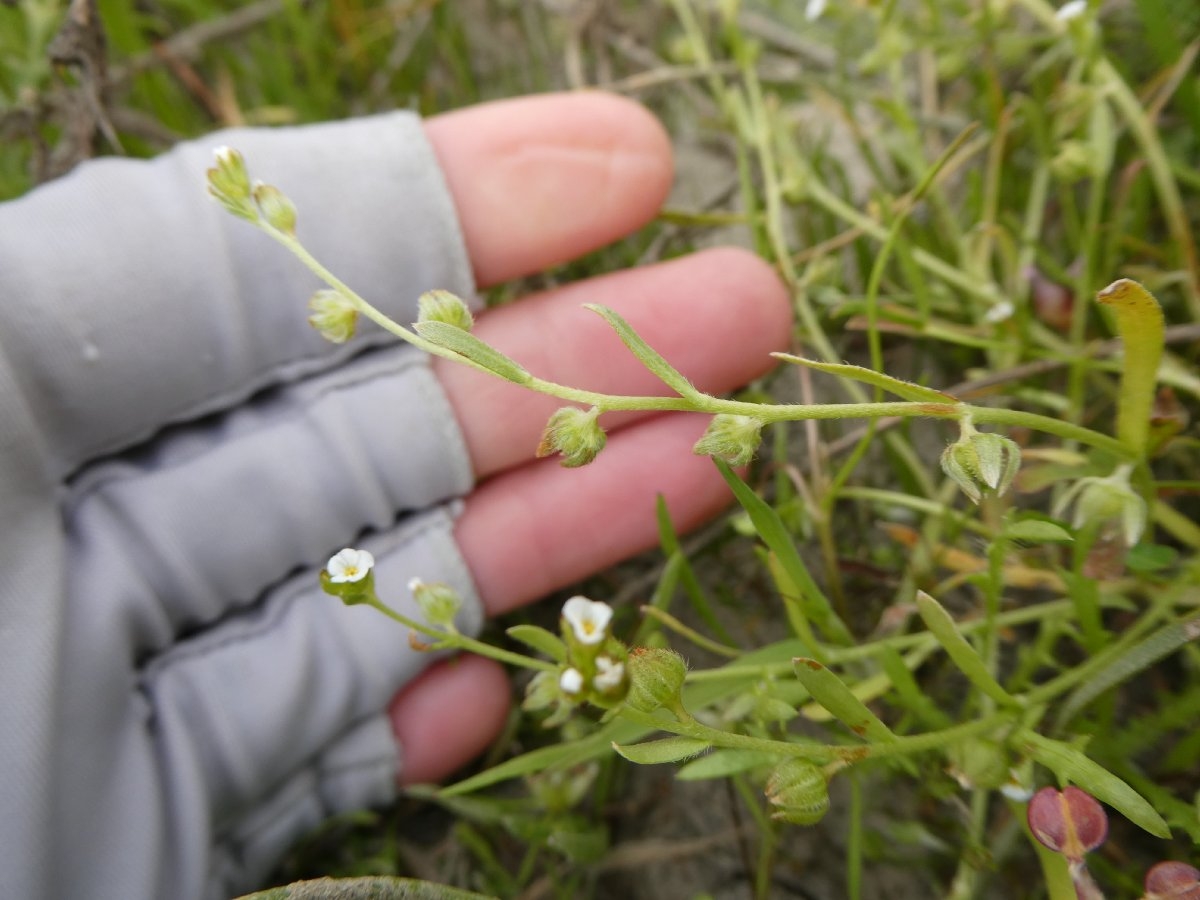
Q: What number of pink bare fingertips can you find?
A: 4